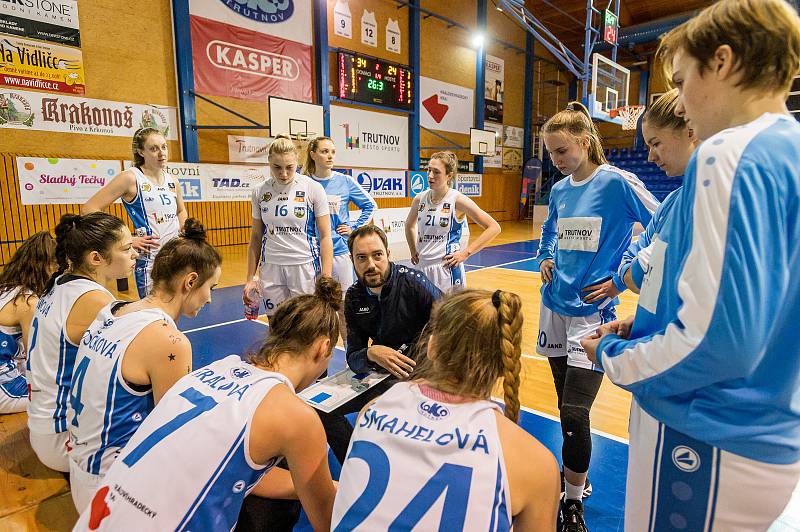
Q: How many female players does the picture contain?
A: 12